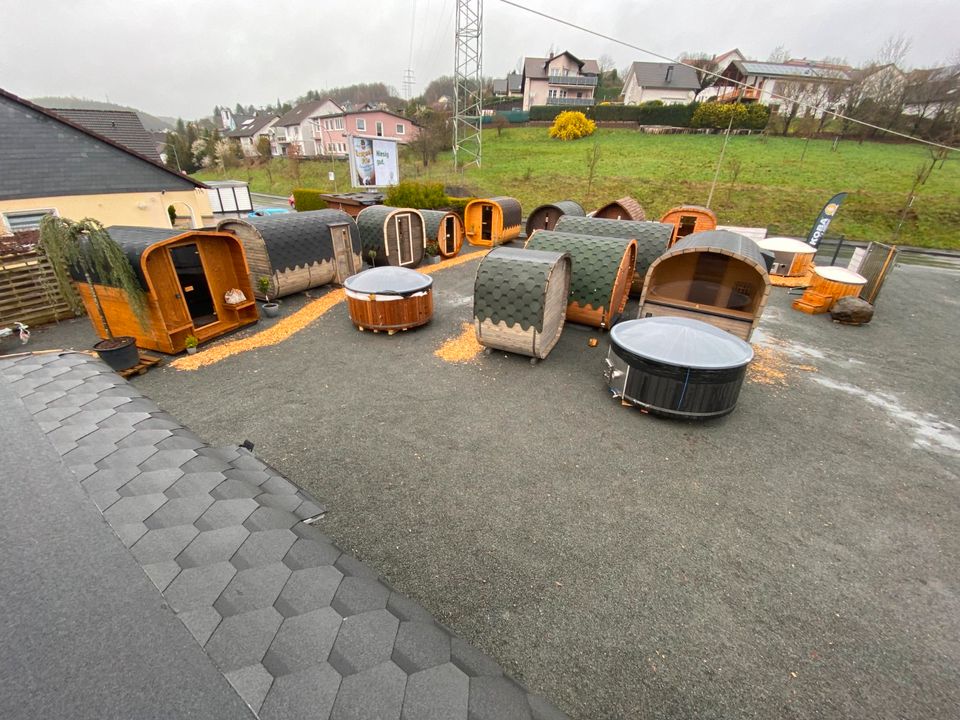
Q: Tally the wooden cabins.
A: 12